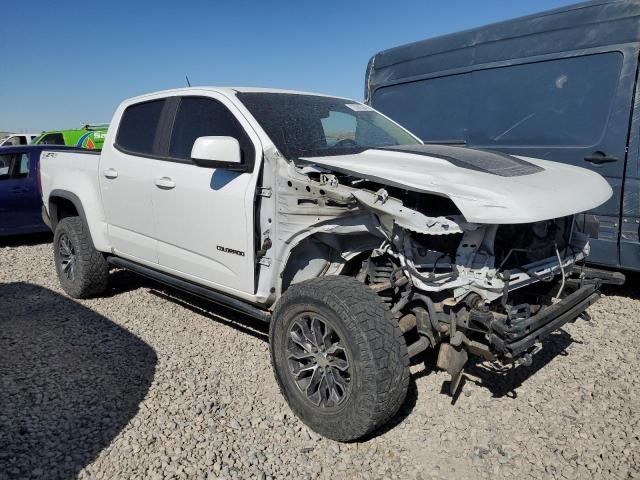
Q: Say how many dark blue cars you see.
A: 1